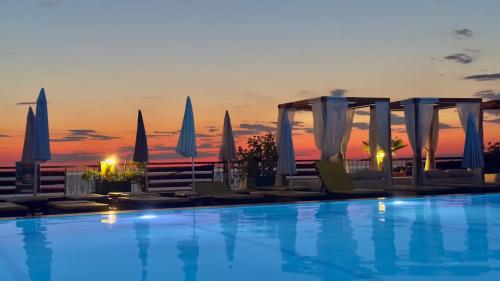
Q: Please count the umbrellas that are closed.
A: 7